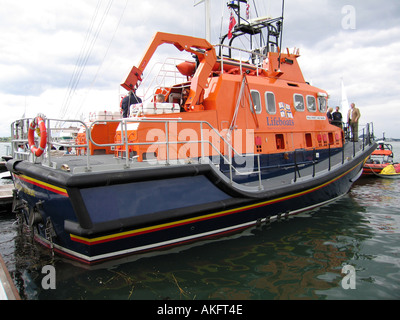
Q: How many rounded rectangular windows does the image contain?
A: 5